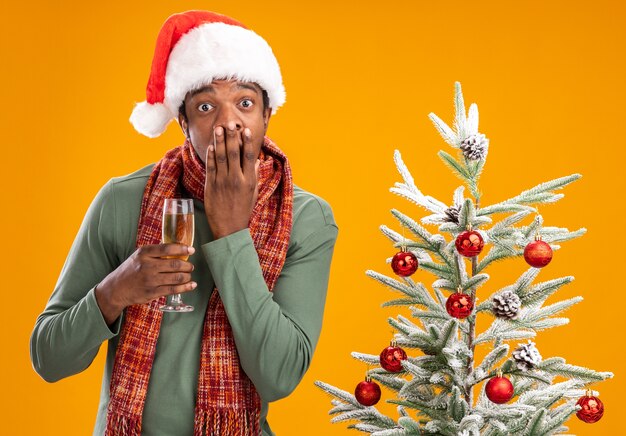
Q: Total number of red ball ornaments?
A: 8